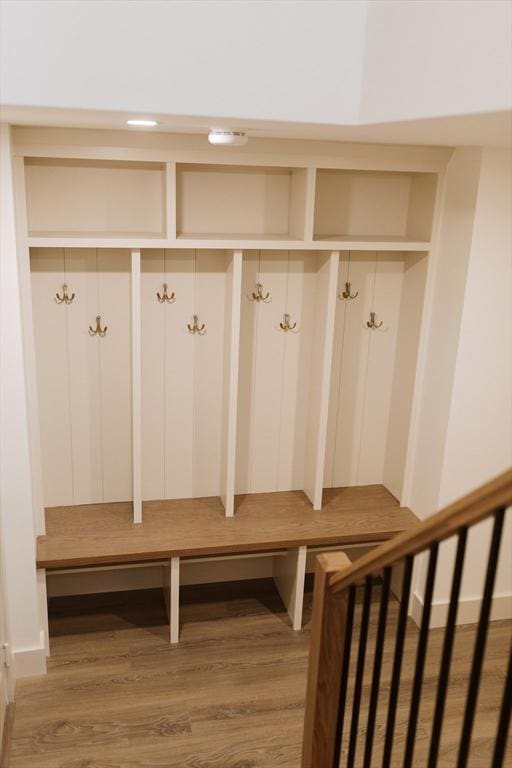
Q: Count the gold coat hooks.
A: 8